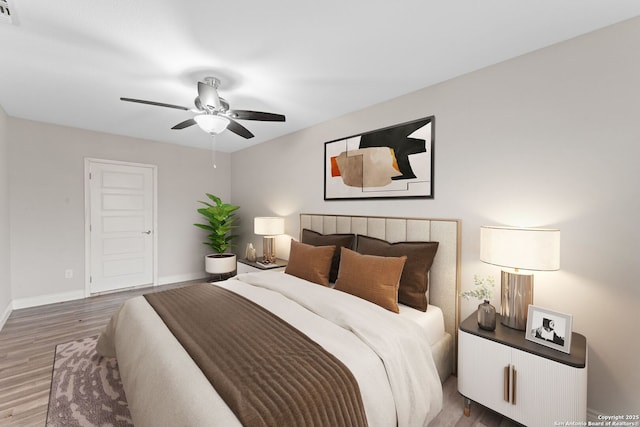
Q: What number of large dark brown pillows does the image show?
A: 2